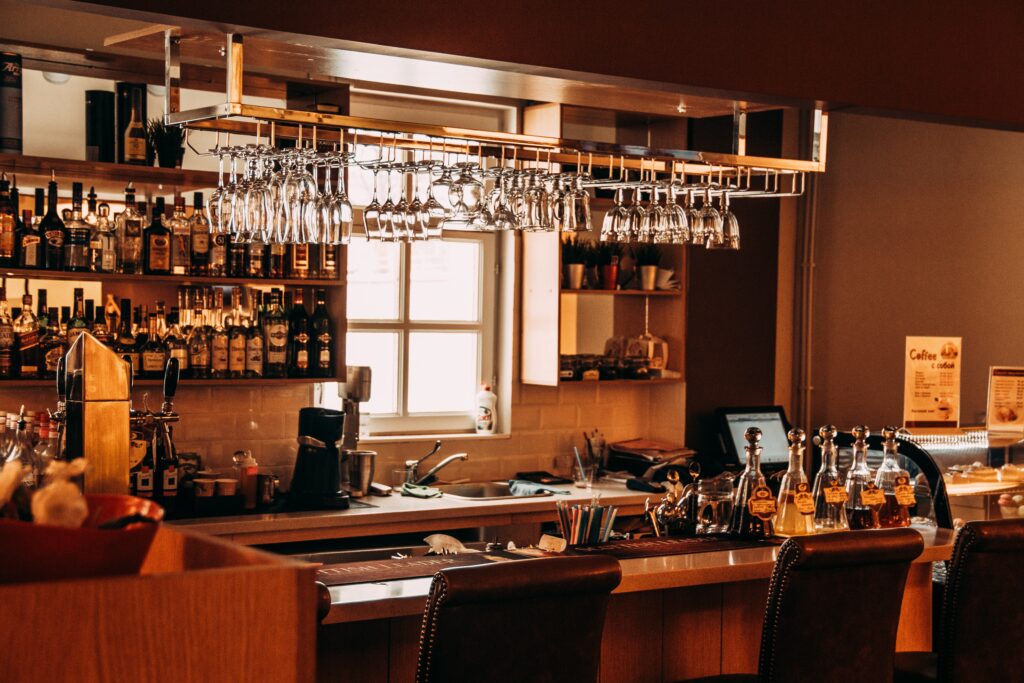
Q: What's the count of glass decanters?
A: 5